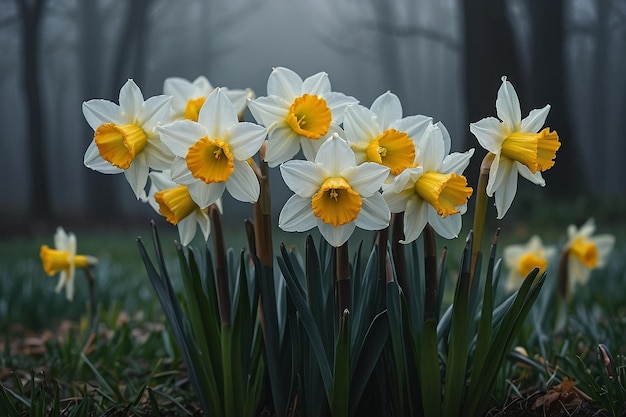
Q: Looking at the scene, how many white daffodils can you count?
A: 12